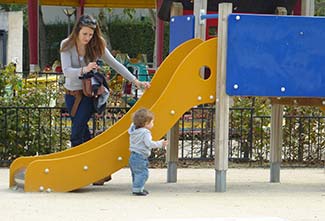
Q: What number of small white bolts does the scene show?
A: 13